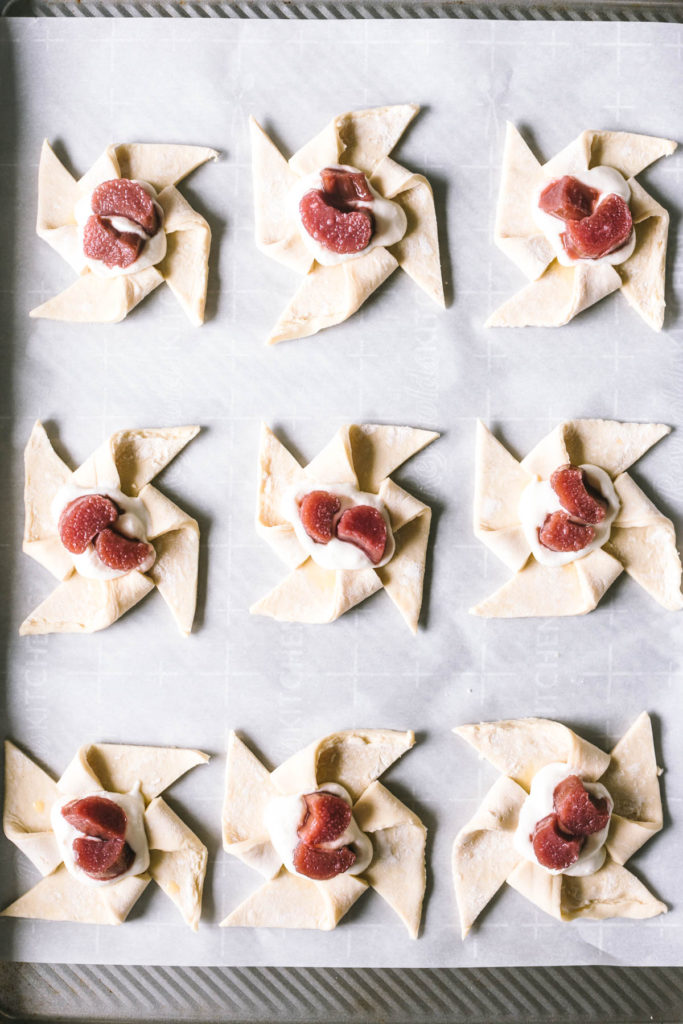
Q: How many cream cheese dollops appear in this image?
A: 9